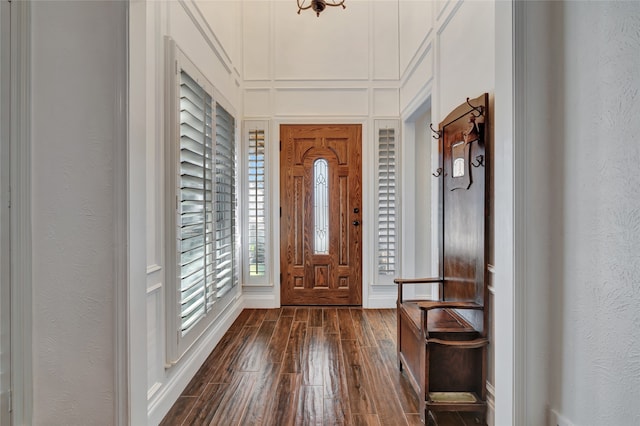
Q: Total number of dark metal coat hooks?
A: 4